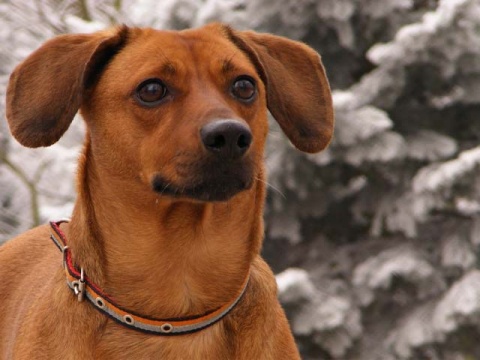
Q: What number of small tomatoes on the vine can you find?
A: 0